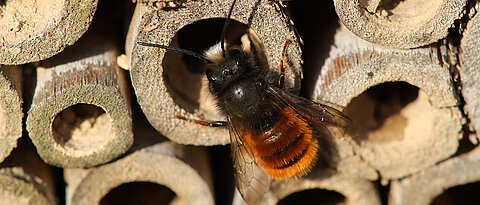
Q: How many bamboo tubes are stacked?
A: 11